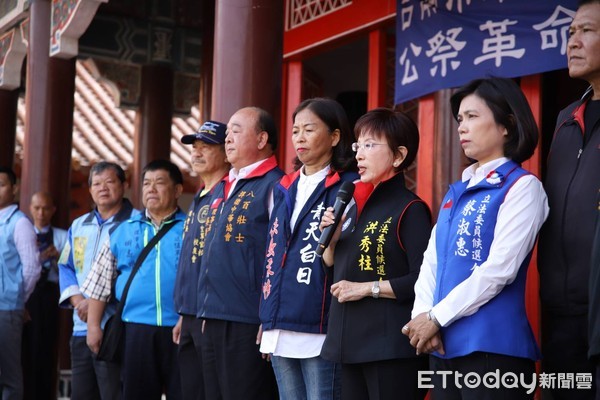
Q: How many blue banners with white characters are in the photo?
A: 1